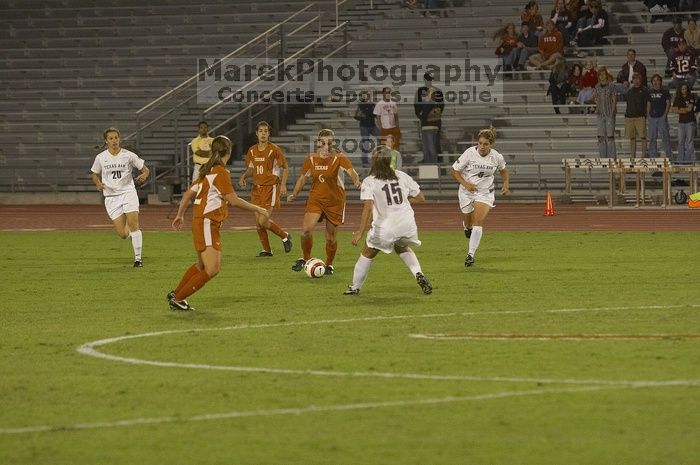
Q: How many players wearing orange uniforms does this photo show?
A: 3